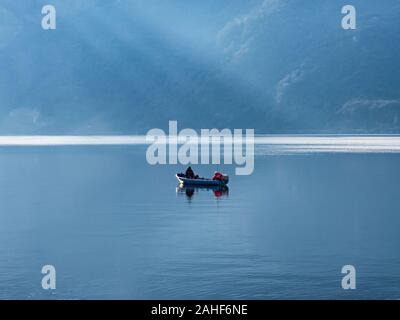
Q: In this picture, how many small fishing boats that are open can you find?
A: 1